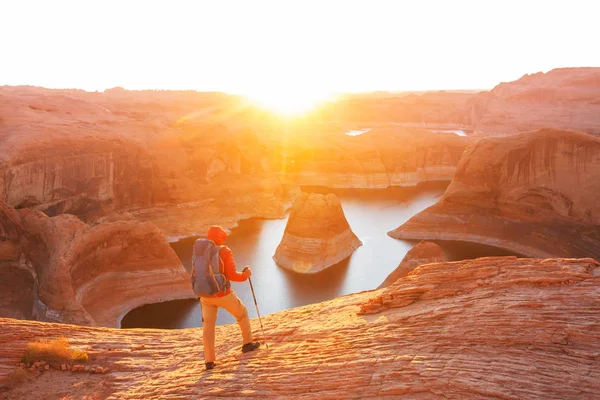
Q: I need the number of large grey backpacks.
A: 1